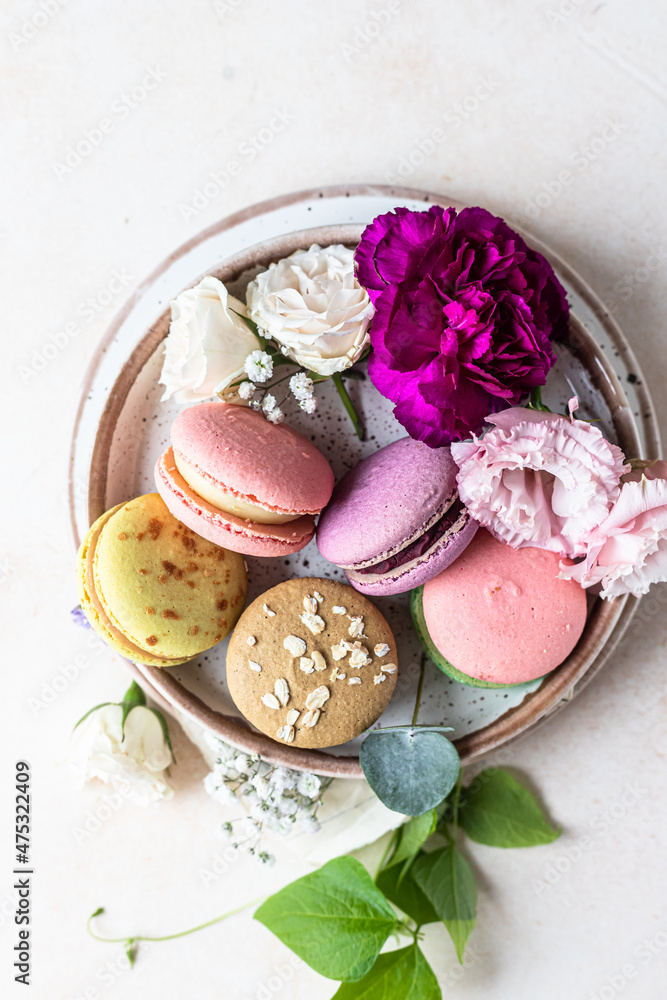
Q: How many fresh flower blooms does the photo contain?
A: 6